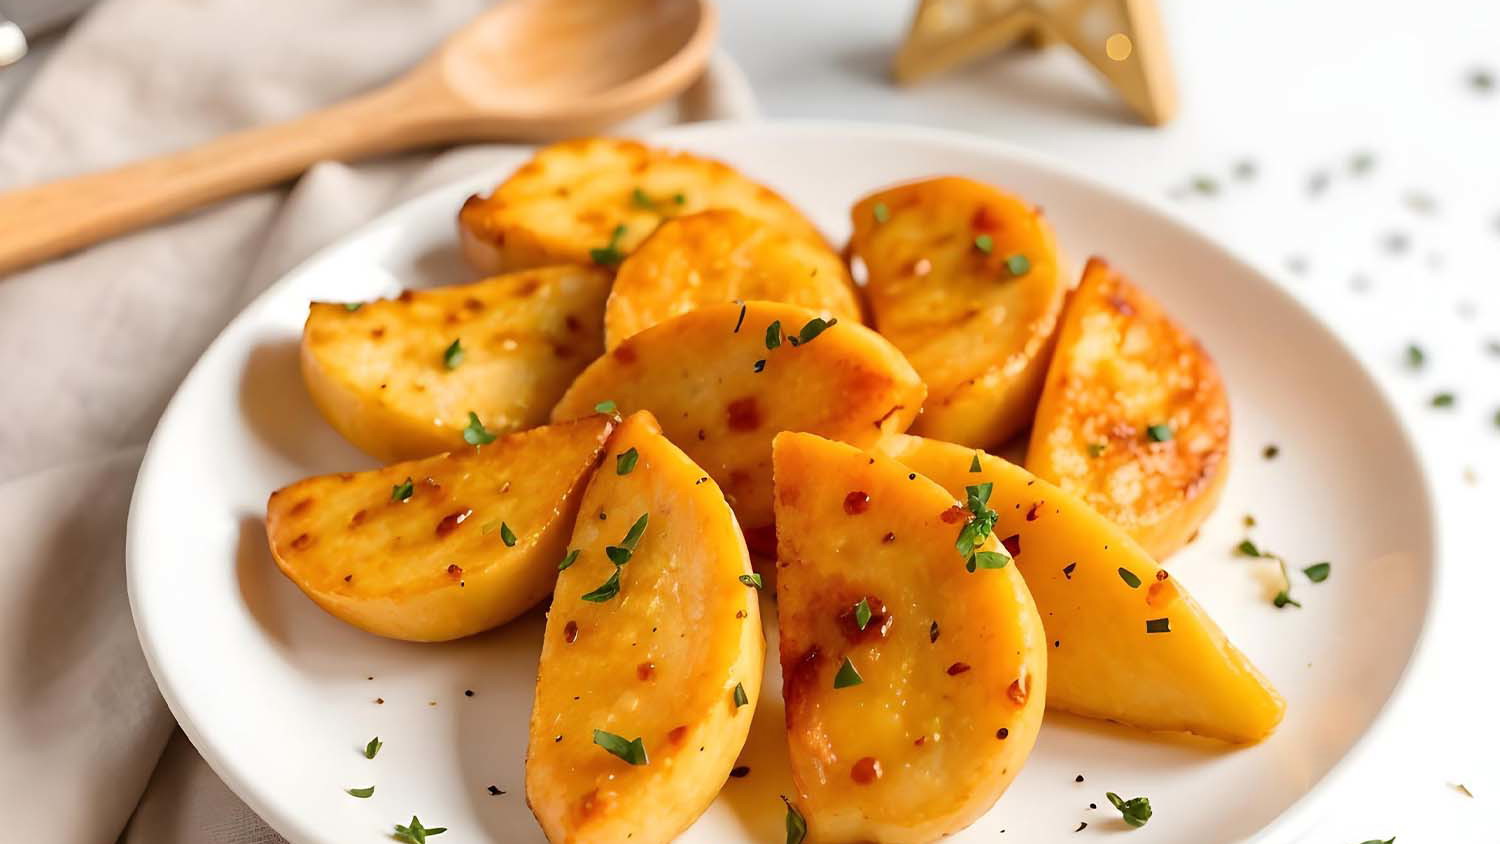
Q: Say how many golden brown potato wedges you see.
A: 10